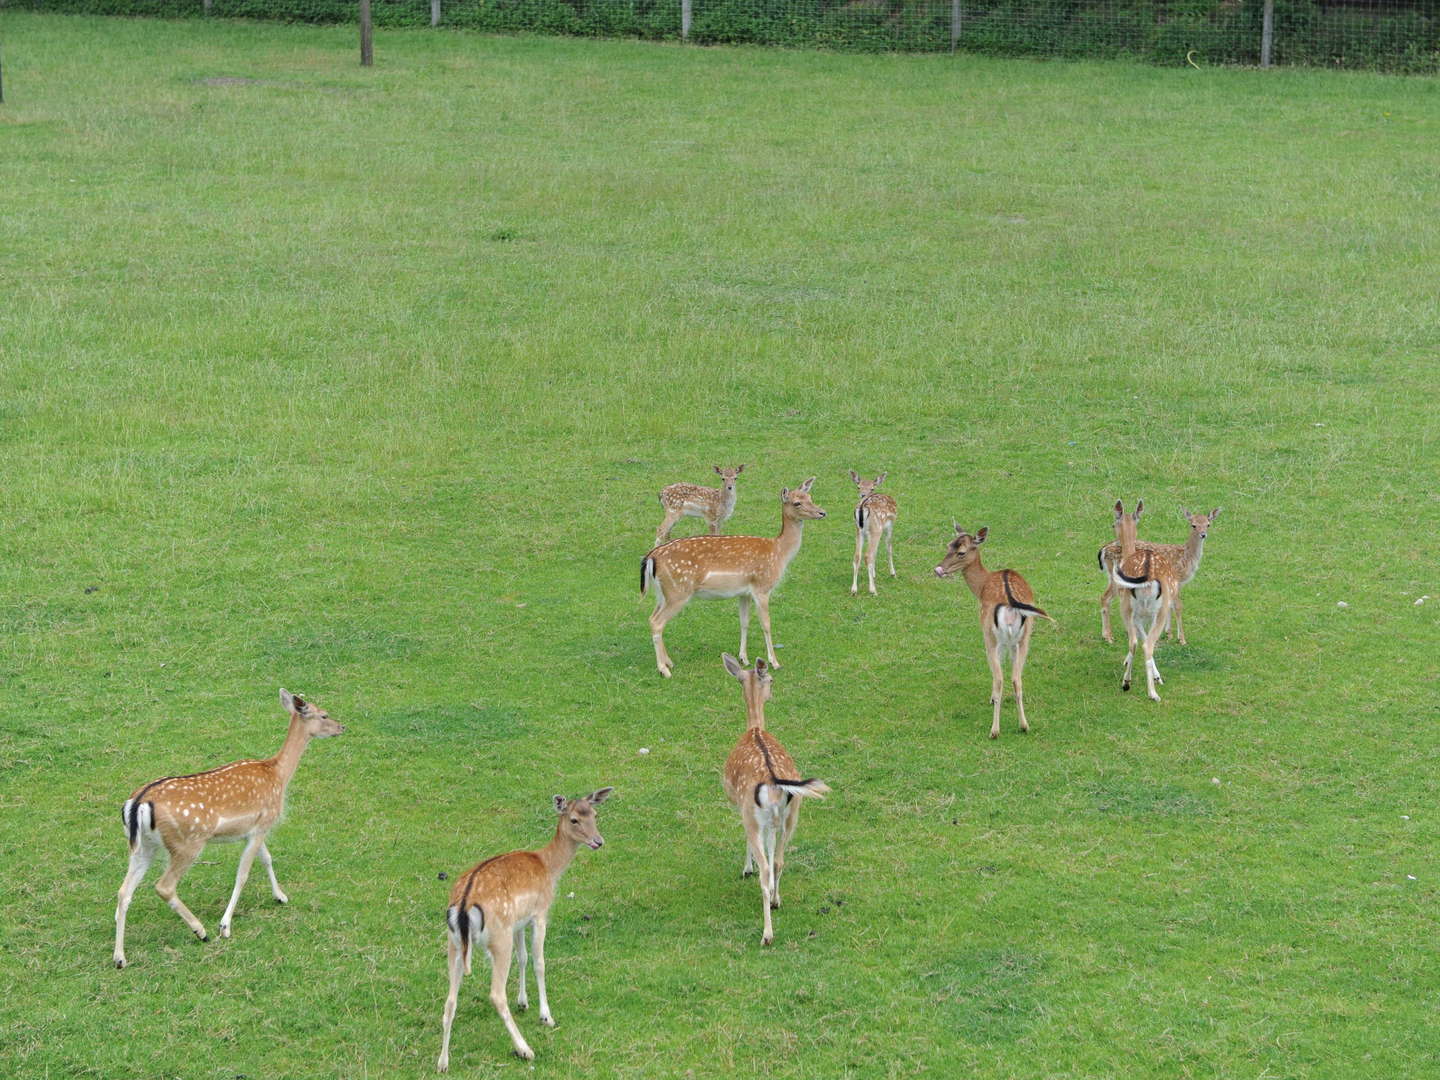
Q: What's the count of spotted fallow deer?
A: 9